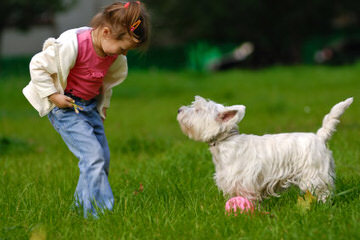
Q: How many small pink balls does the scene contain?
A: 1